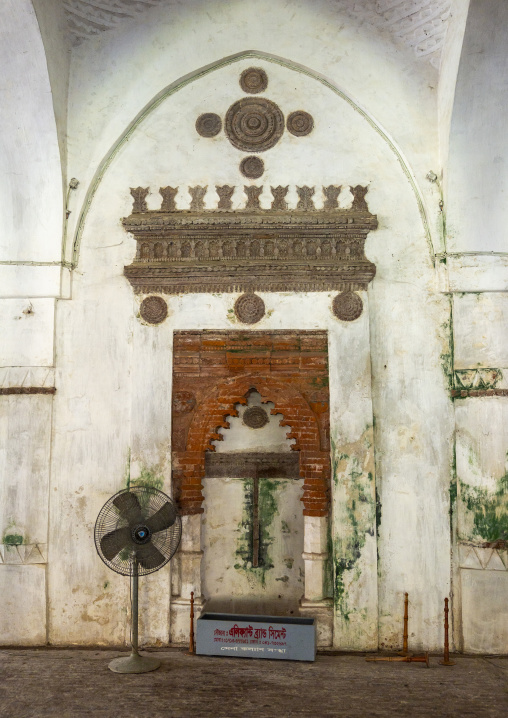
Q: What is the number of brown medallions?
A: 9